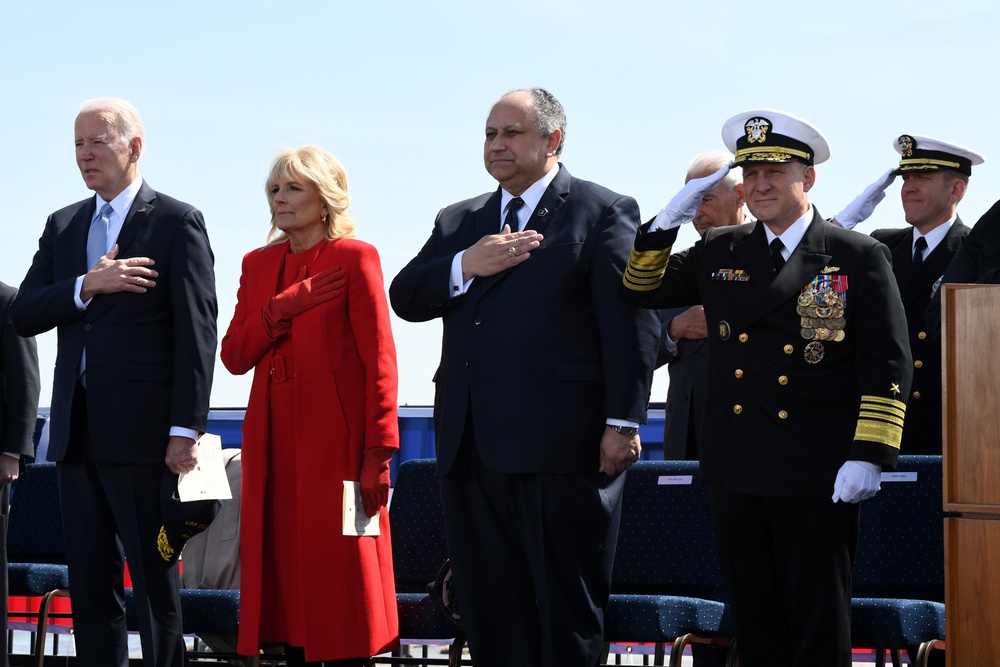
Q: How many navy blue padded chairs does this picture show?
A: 5